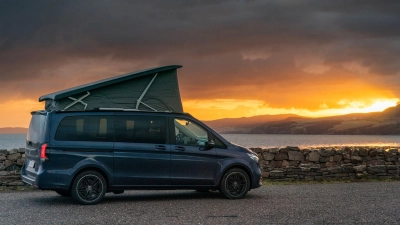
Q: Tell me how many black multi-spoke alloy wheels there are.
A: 2